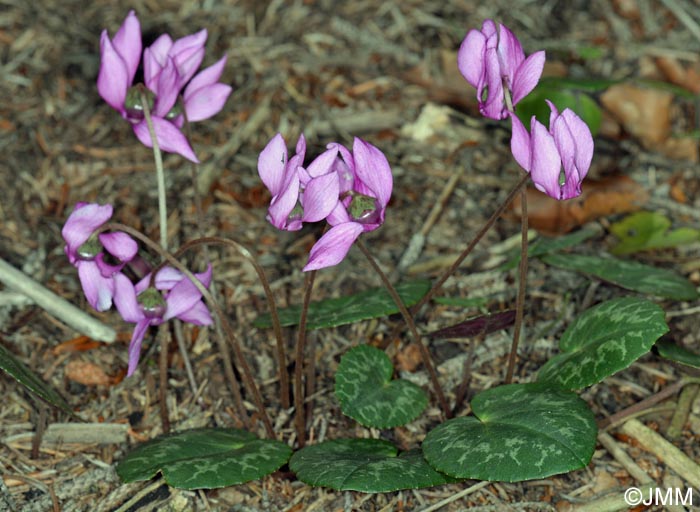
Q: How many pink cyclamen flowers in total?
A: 8